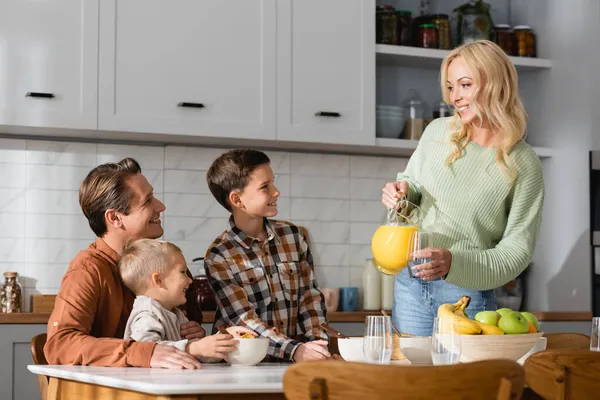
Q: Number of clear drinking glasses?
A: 4